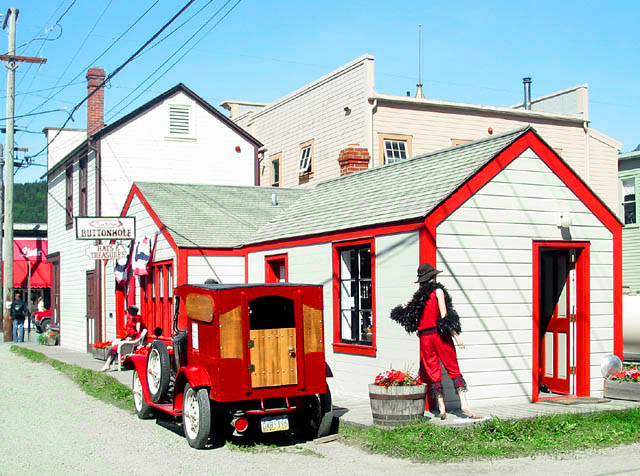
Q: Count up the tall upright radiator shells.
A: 0